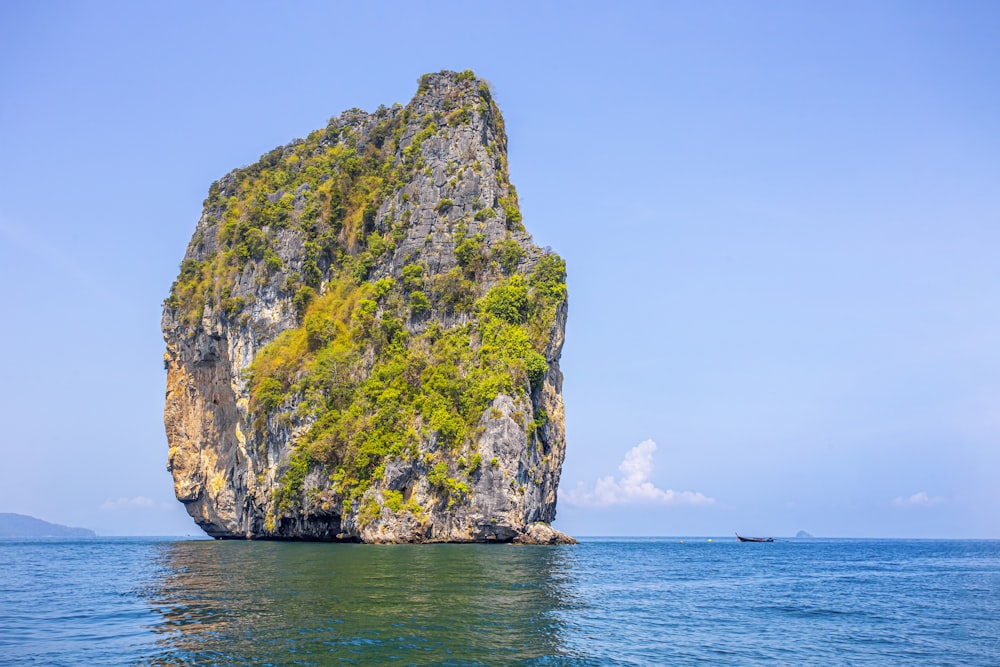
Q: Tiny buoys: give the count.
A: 2